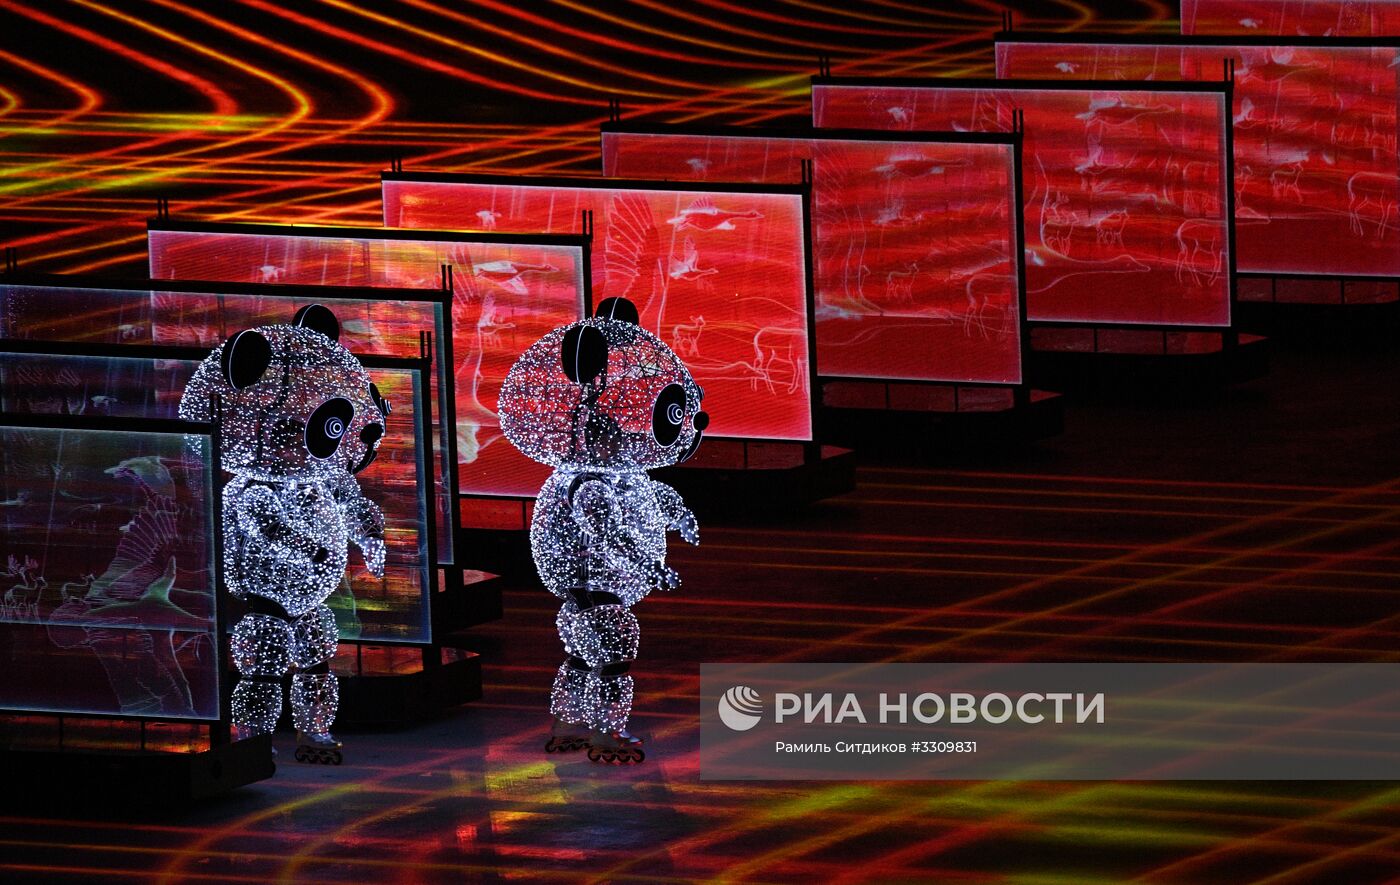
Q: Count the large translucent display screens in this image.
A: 9